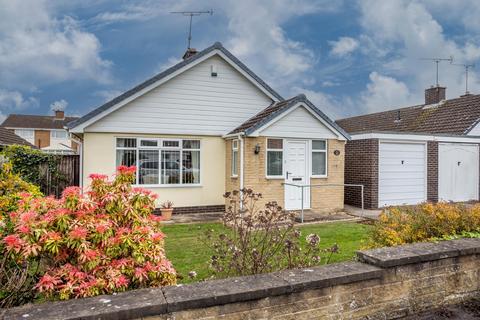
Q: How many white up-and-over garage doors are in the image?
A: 2